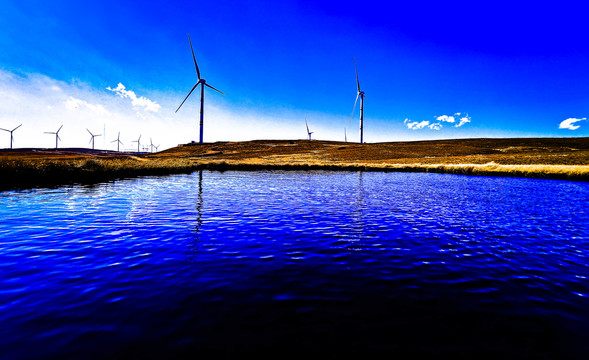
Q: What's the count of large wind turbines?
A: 2